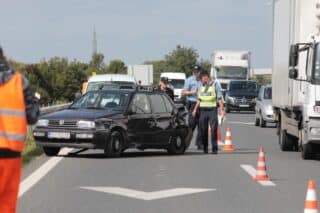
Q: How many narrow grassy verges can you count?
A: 1